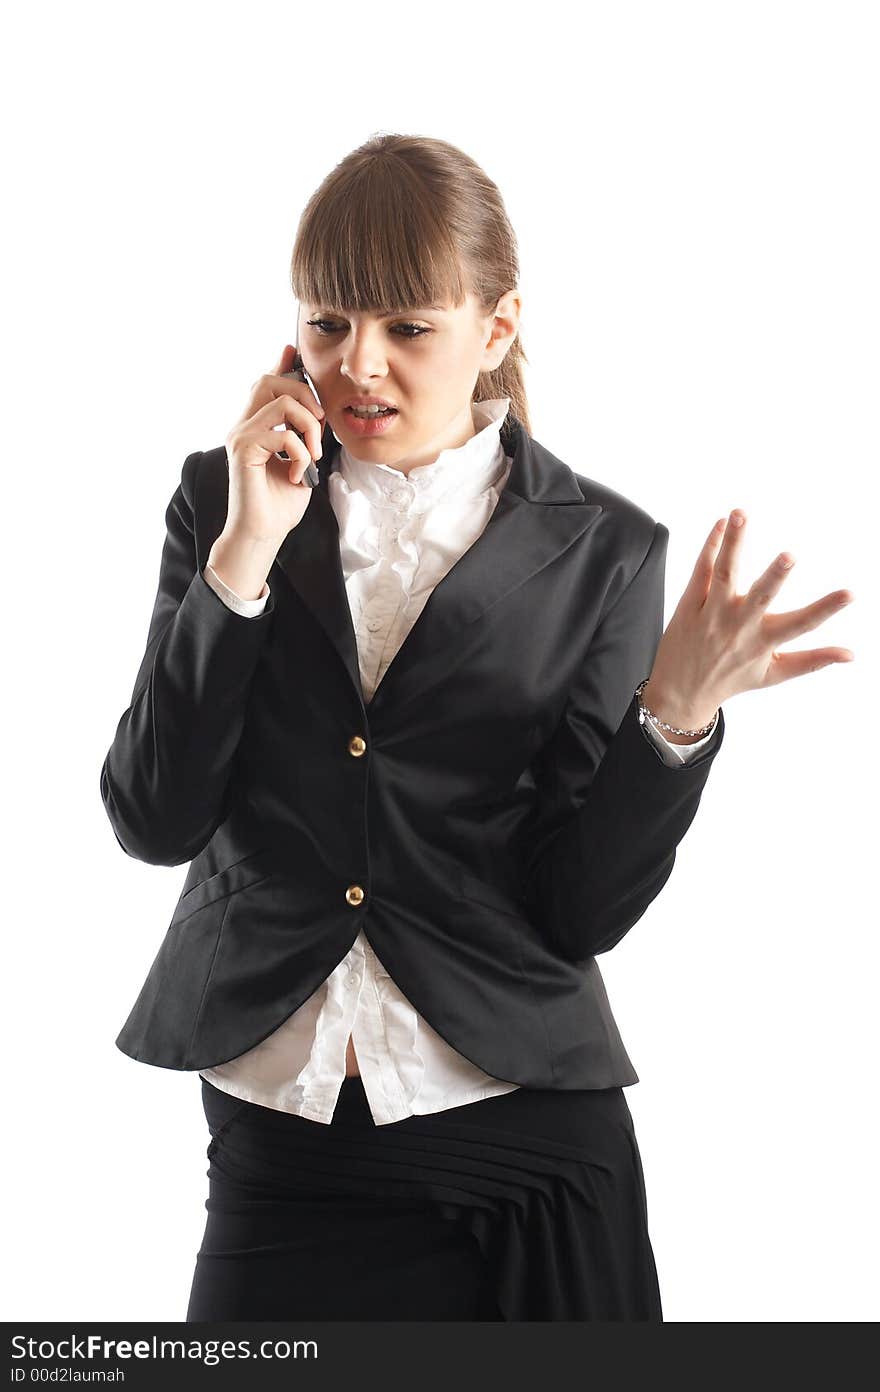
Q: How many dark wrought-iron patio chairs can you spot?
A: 0